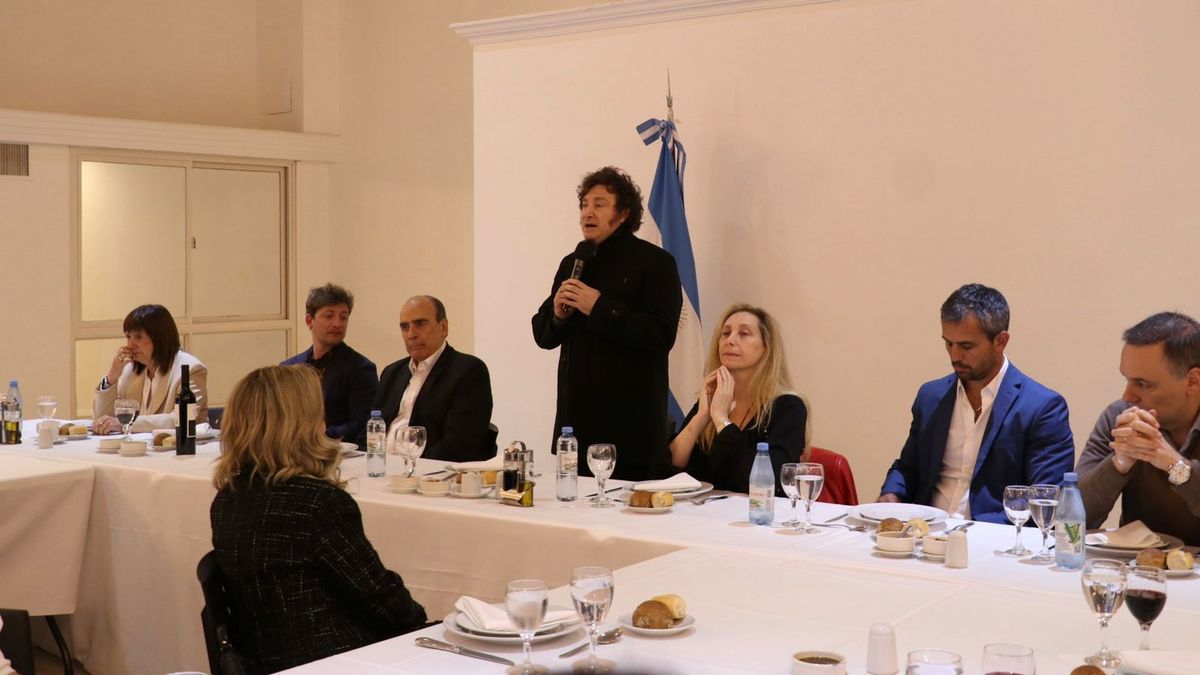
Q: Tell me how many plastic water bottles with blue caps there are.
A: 5